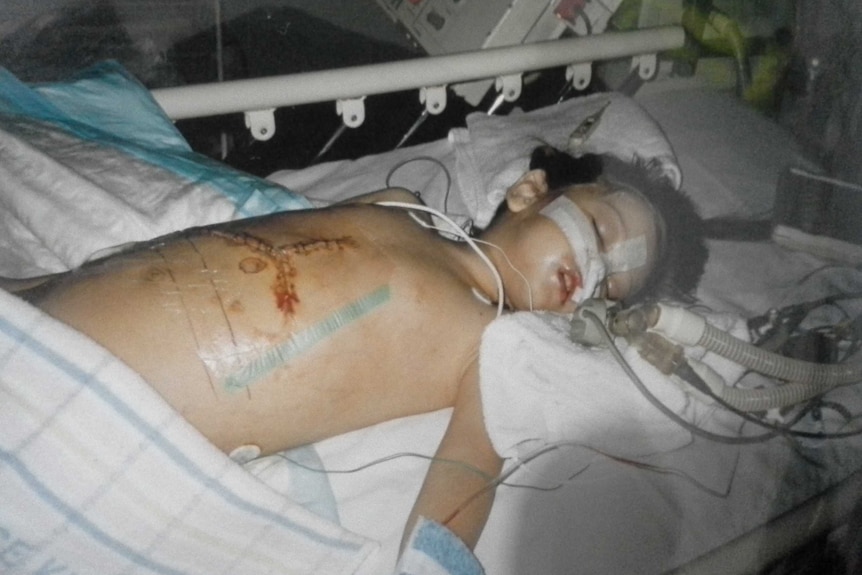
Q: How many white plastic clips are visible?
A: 6